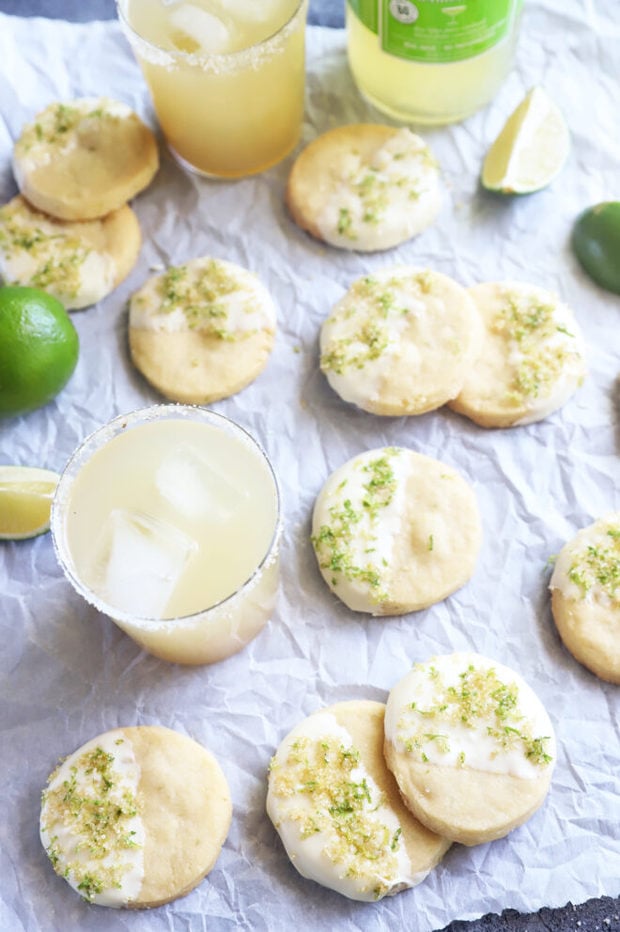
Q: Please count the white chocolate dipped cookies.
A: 11